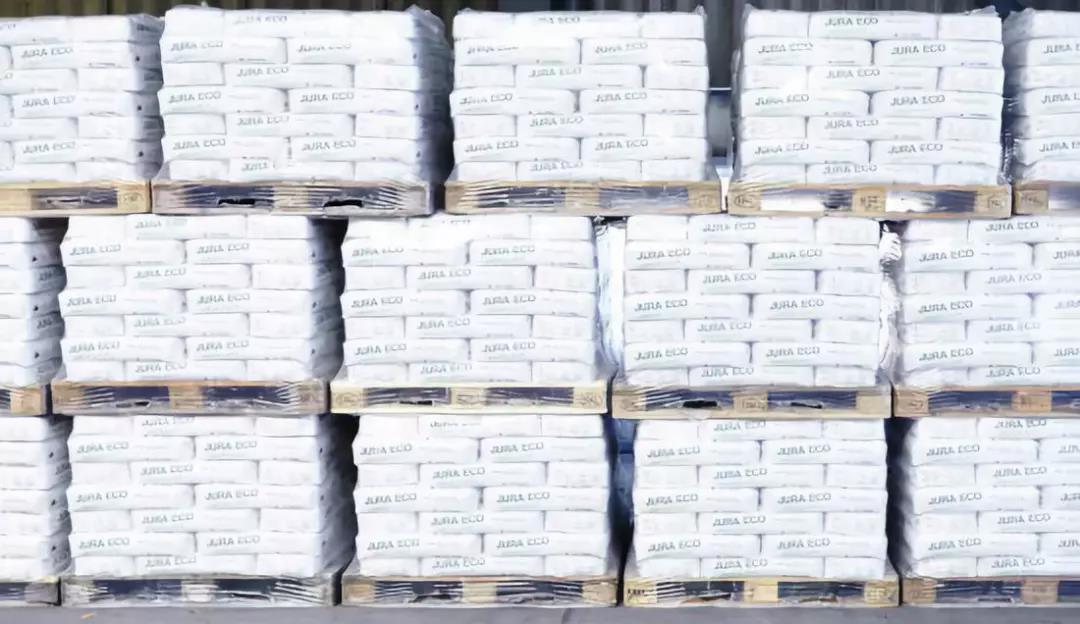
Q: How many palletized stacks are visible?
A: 15